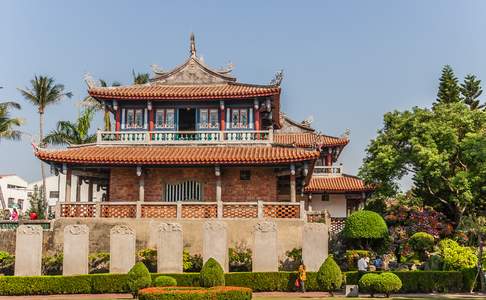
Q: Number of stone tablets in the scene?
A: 7